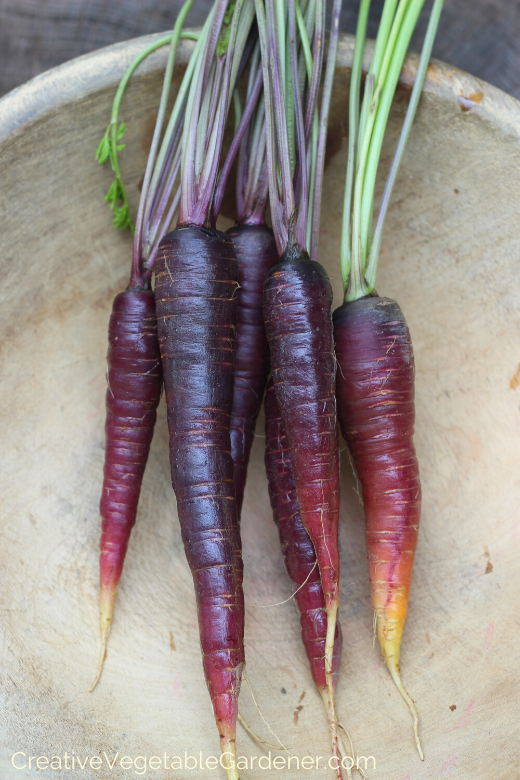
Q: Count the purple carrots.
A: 6